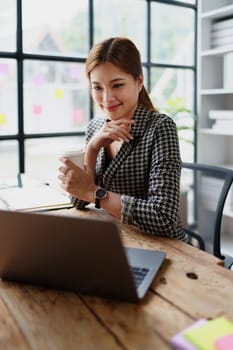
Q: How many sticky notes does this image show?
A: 10